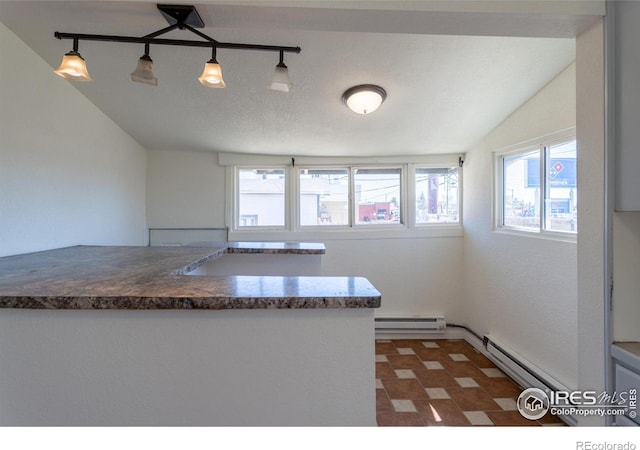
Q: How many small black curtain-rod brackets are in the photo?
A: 2